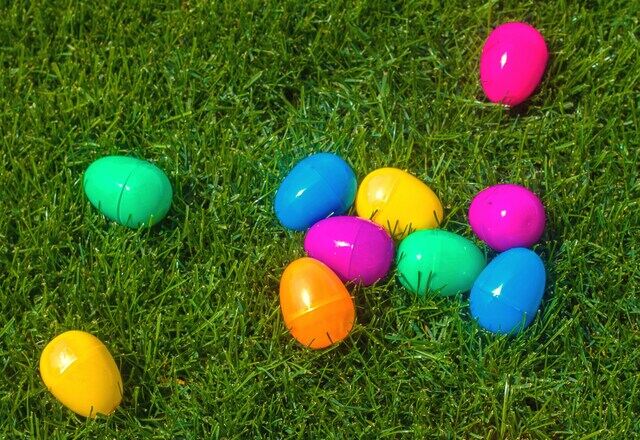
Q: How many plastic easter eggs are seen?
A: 10